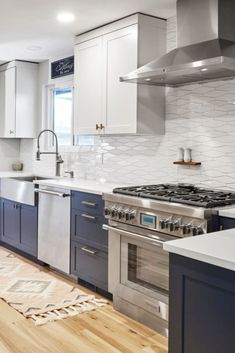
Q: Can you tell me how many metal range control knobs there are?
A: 8